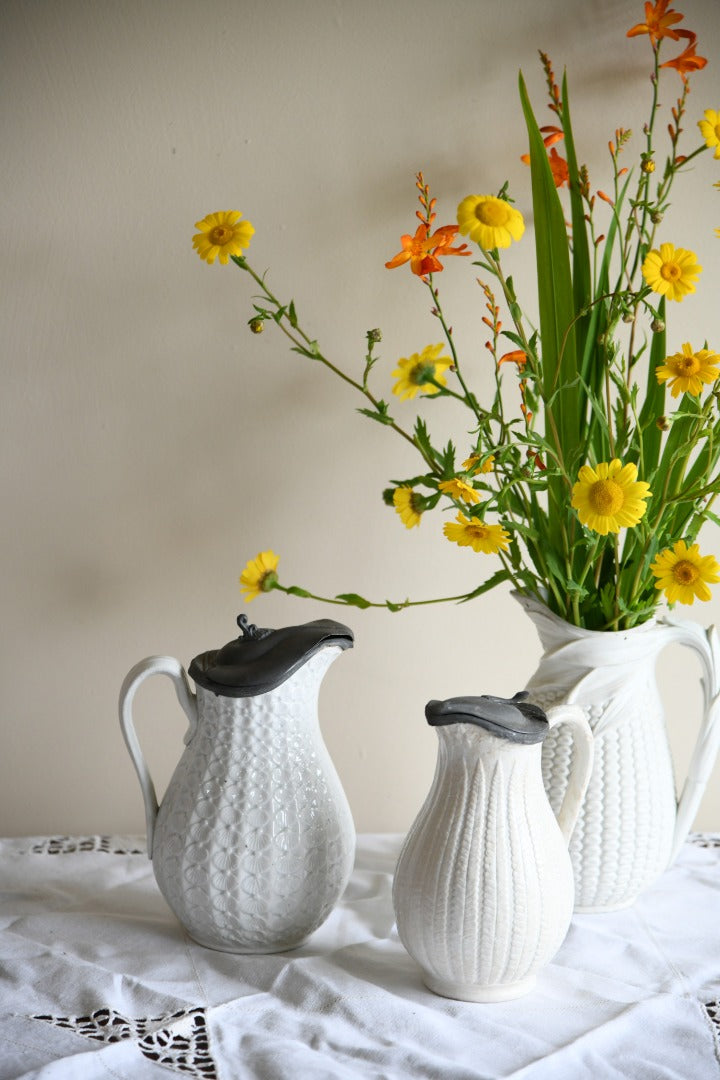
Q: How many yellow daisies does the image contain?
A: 13